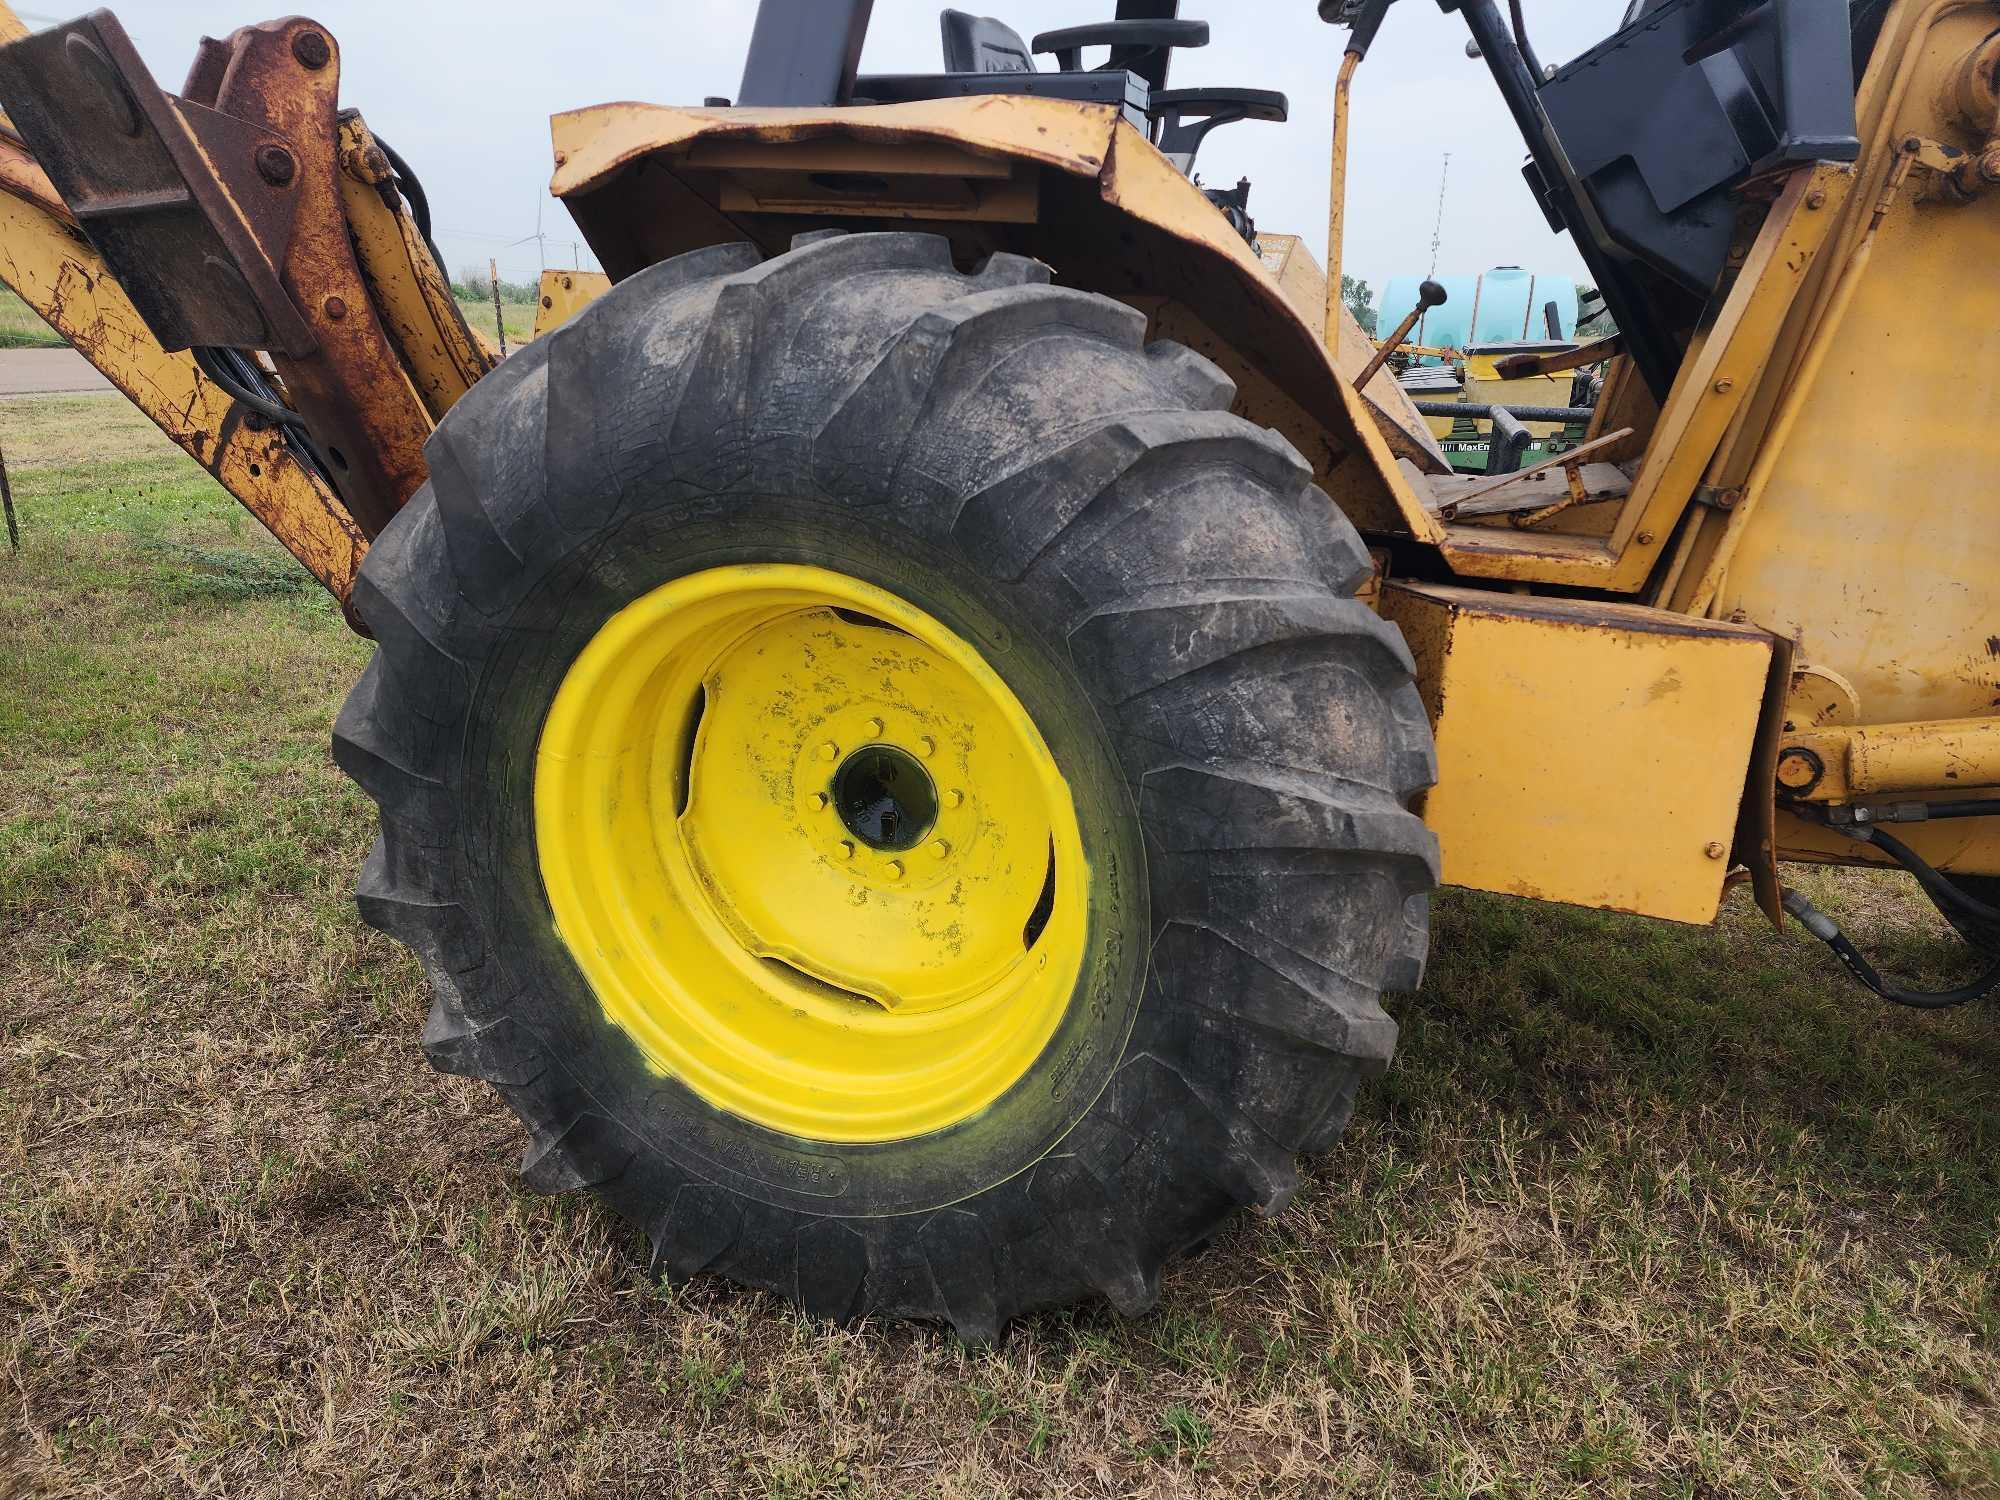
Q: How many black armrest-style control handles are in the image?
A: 2